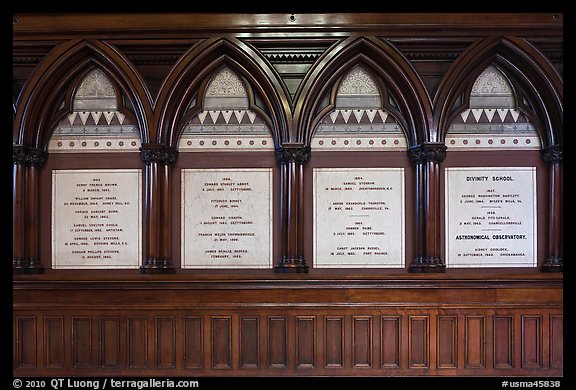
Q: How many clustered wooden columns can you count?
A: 5